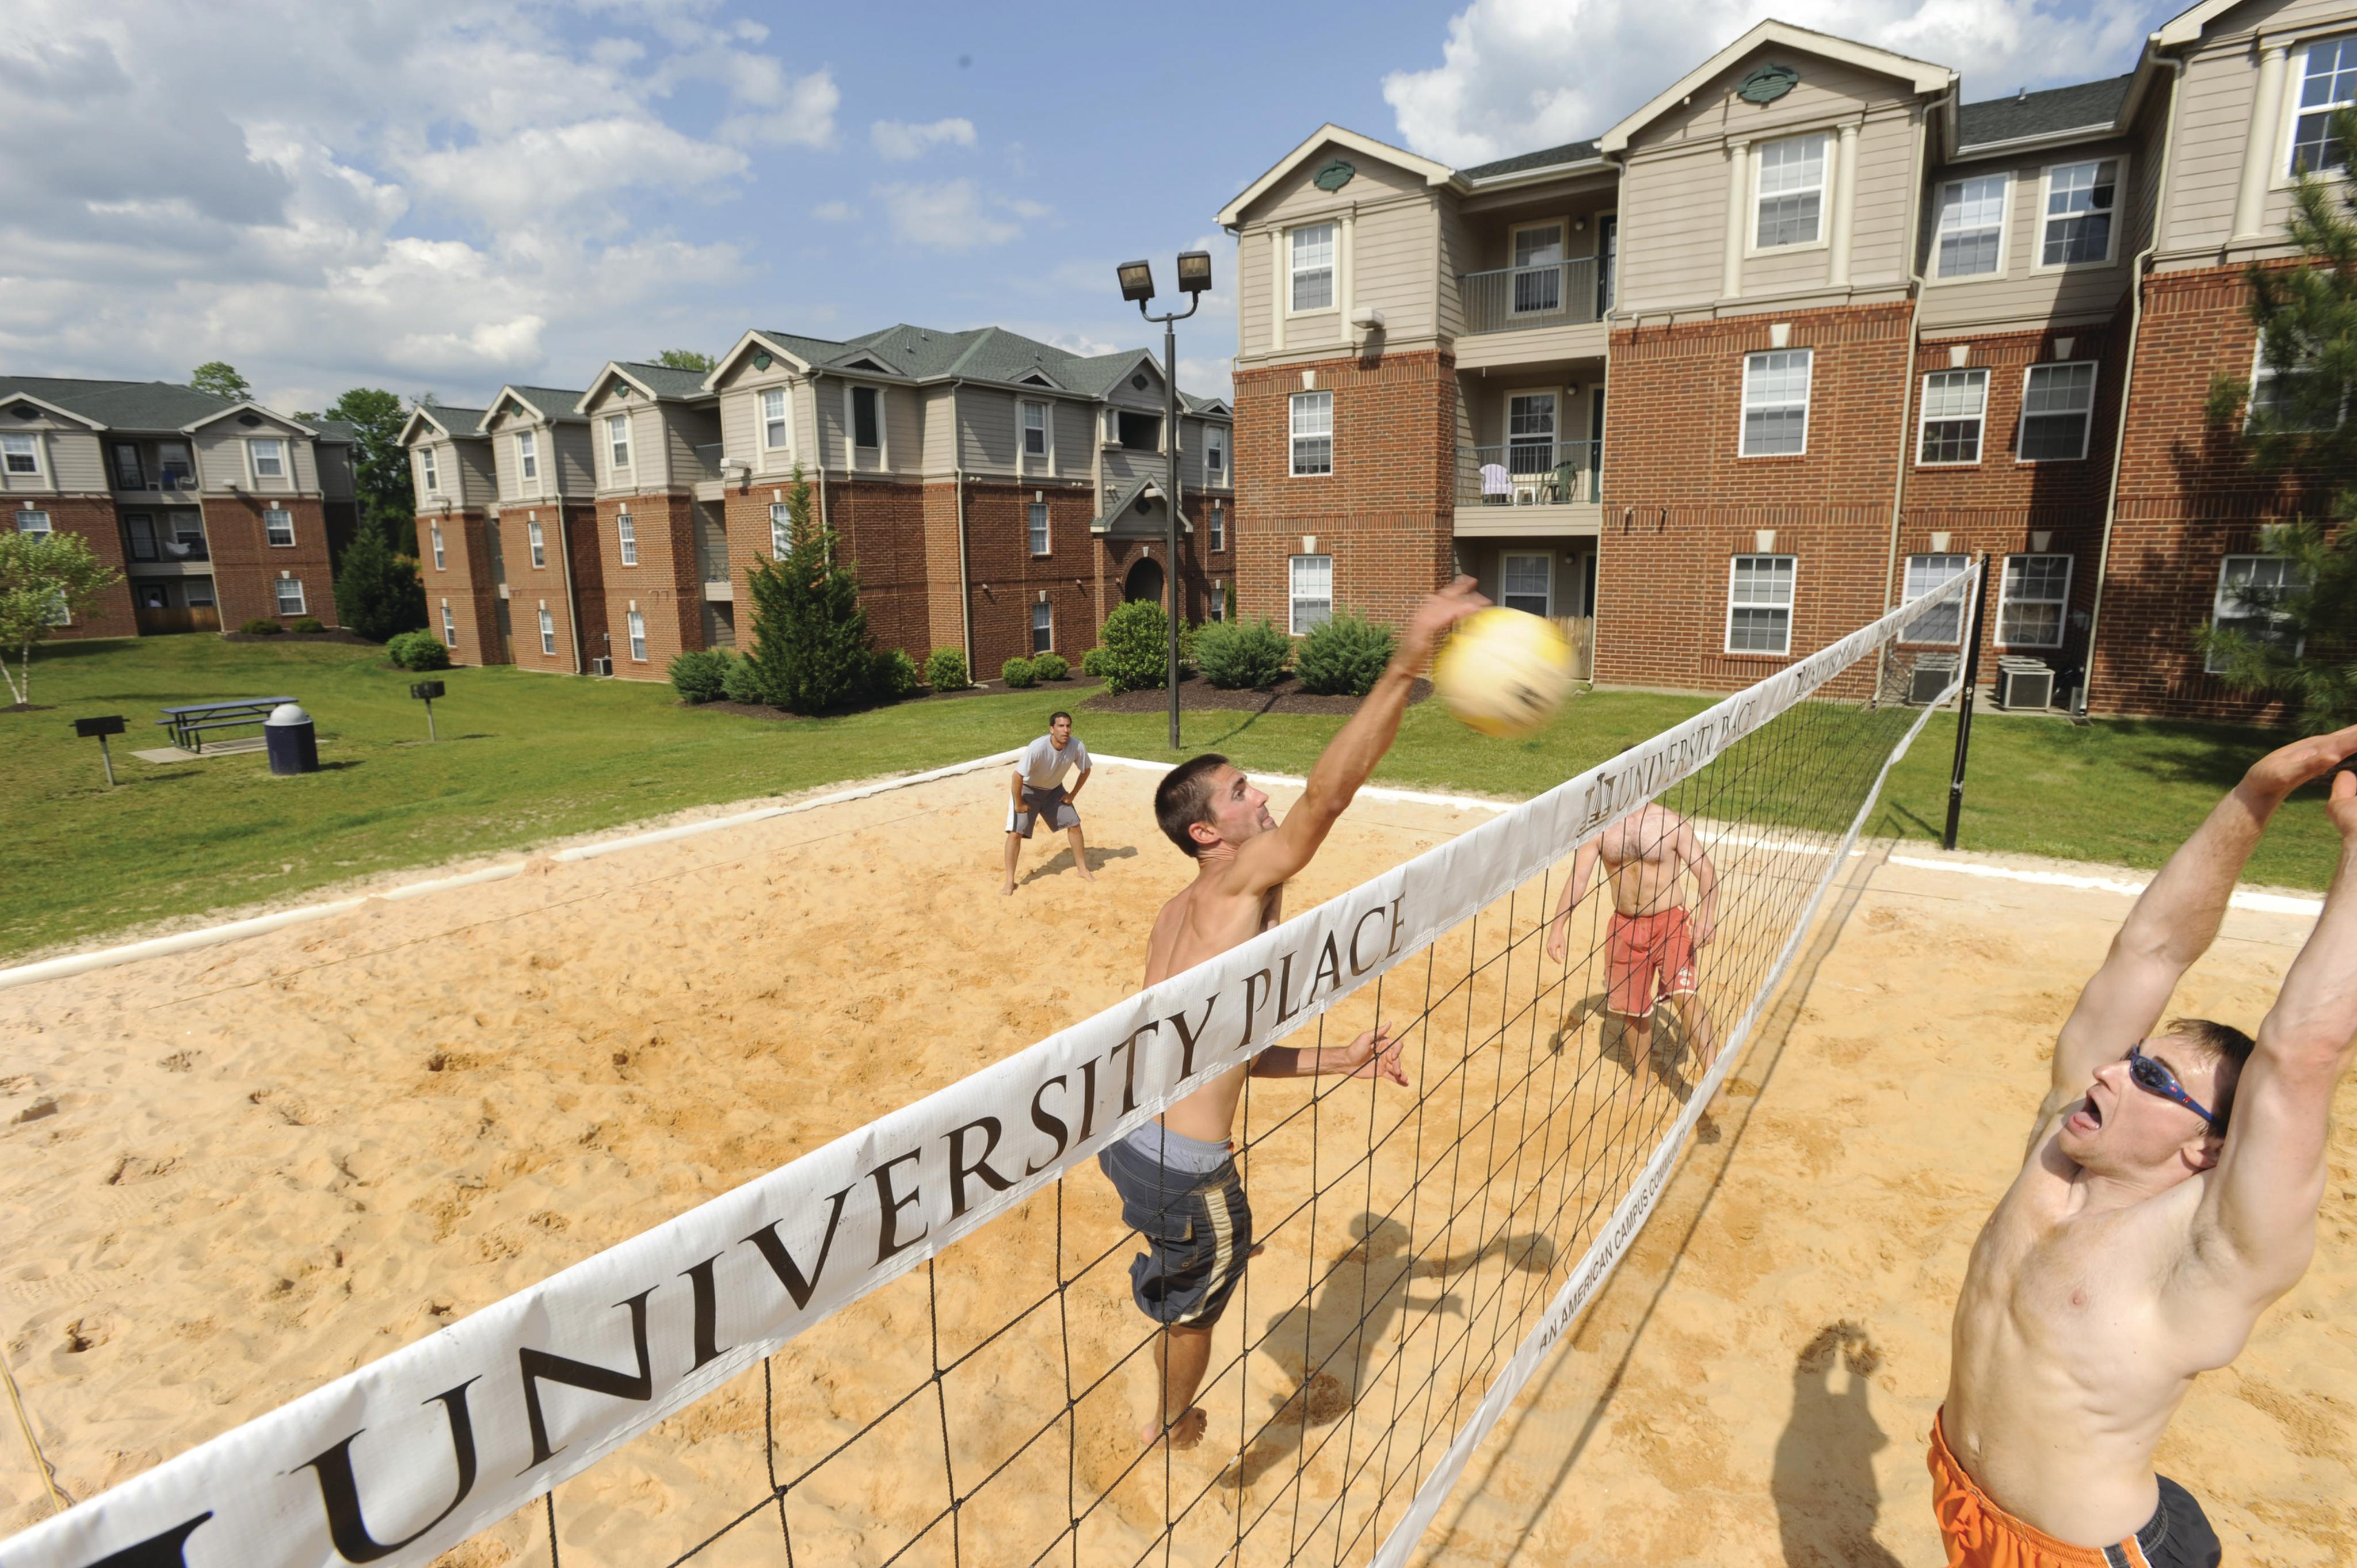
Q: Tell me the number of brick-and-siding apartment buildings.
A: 3